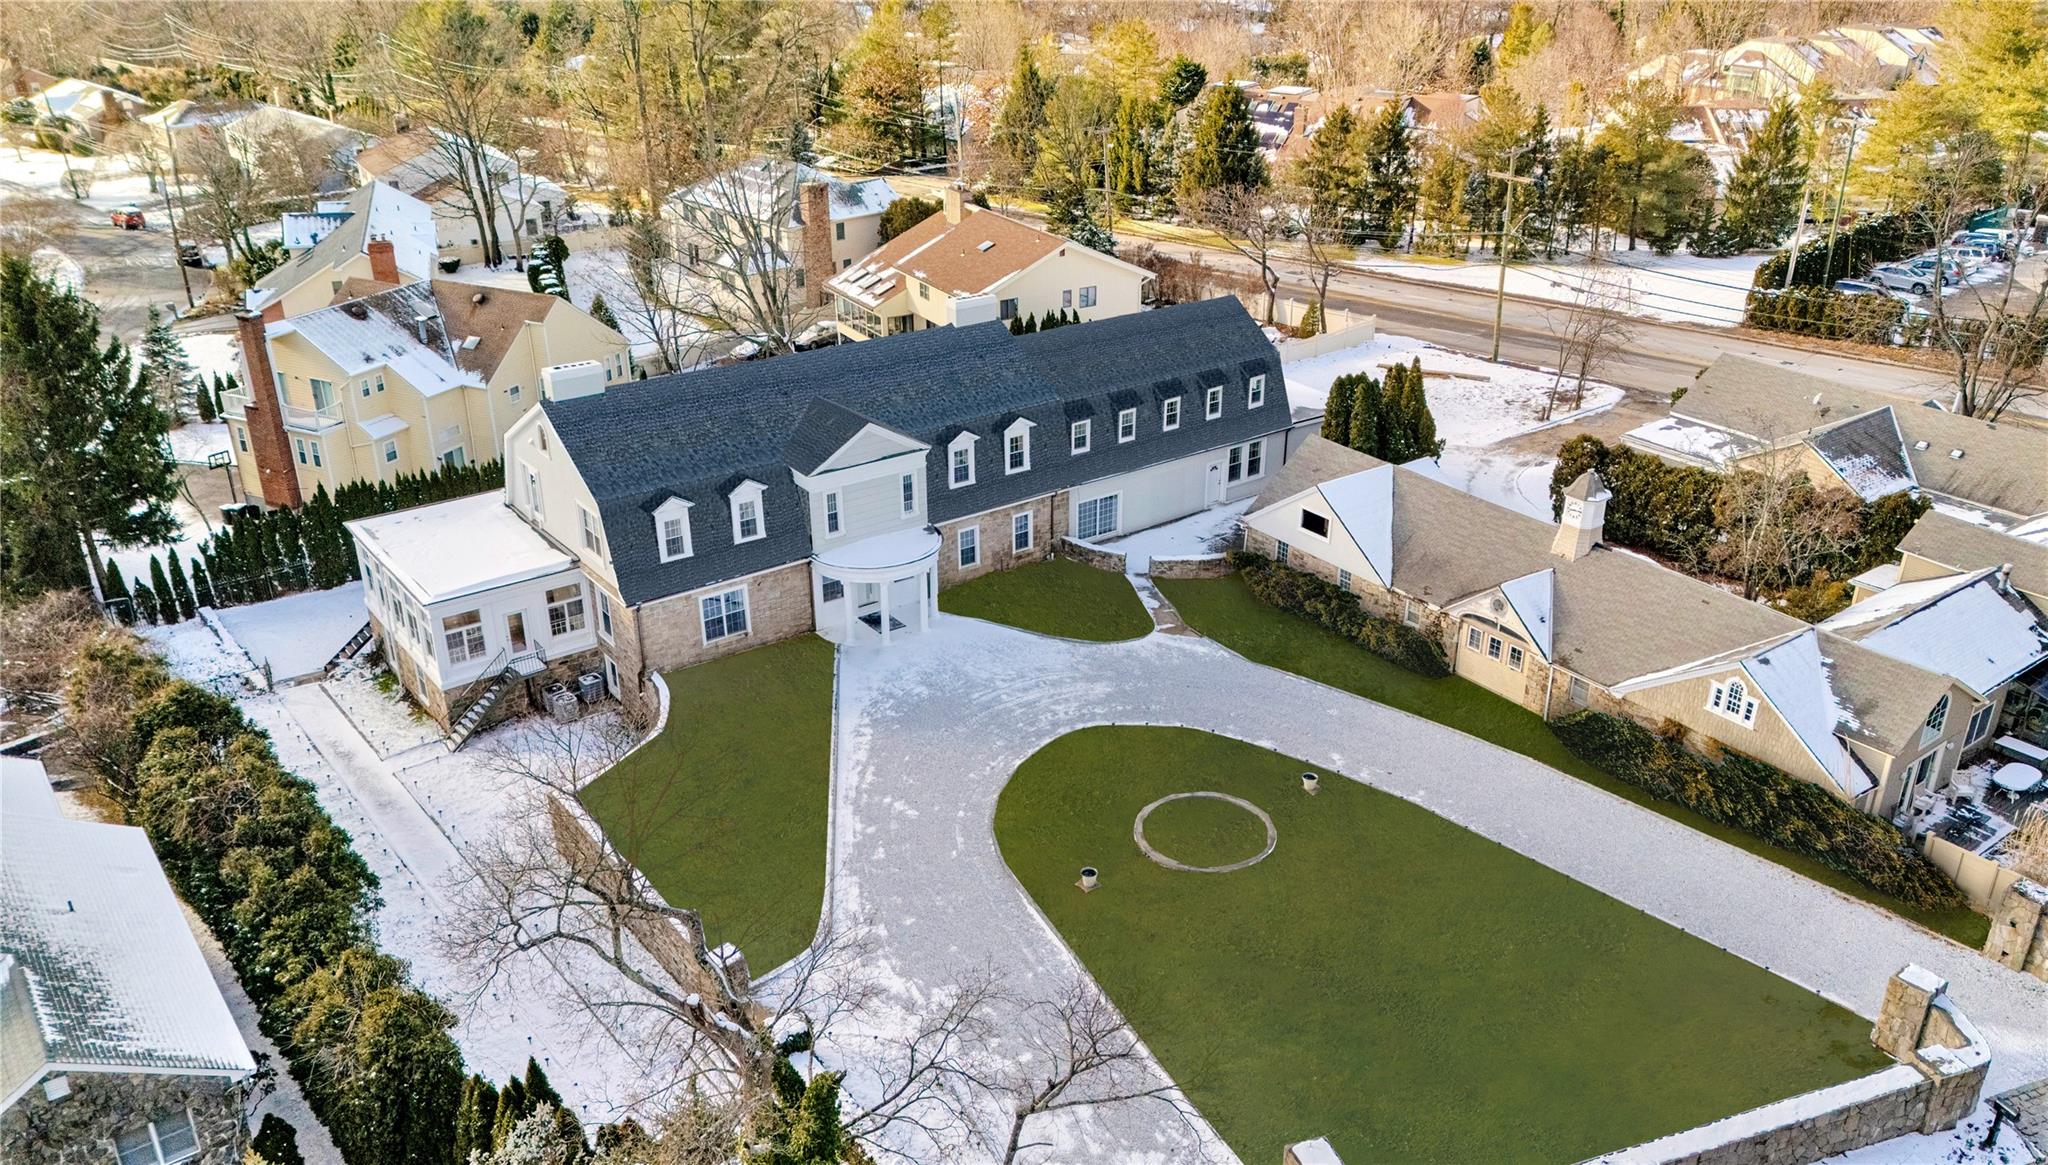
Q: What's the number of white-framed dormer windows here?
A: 9